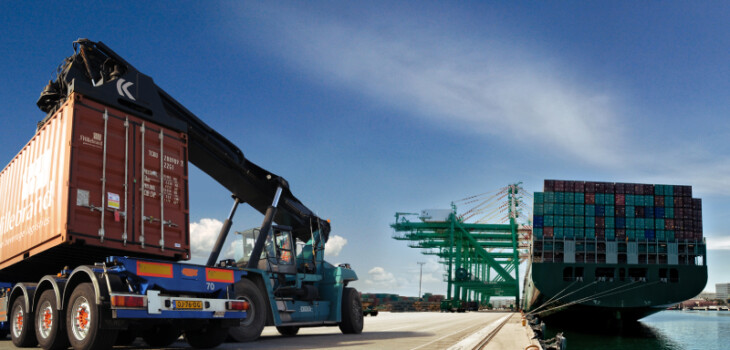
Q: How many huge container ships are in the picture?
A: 1